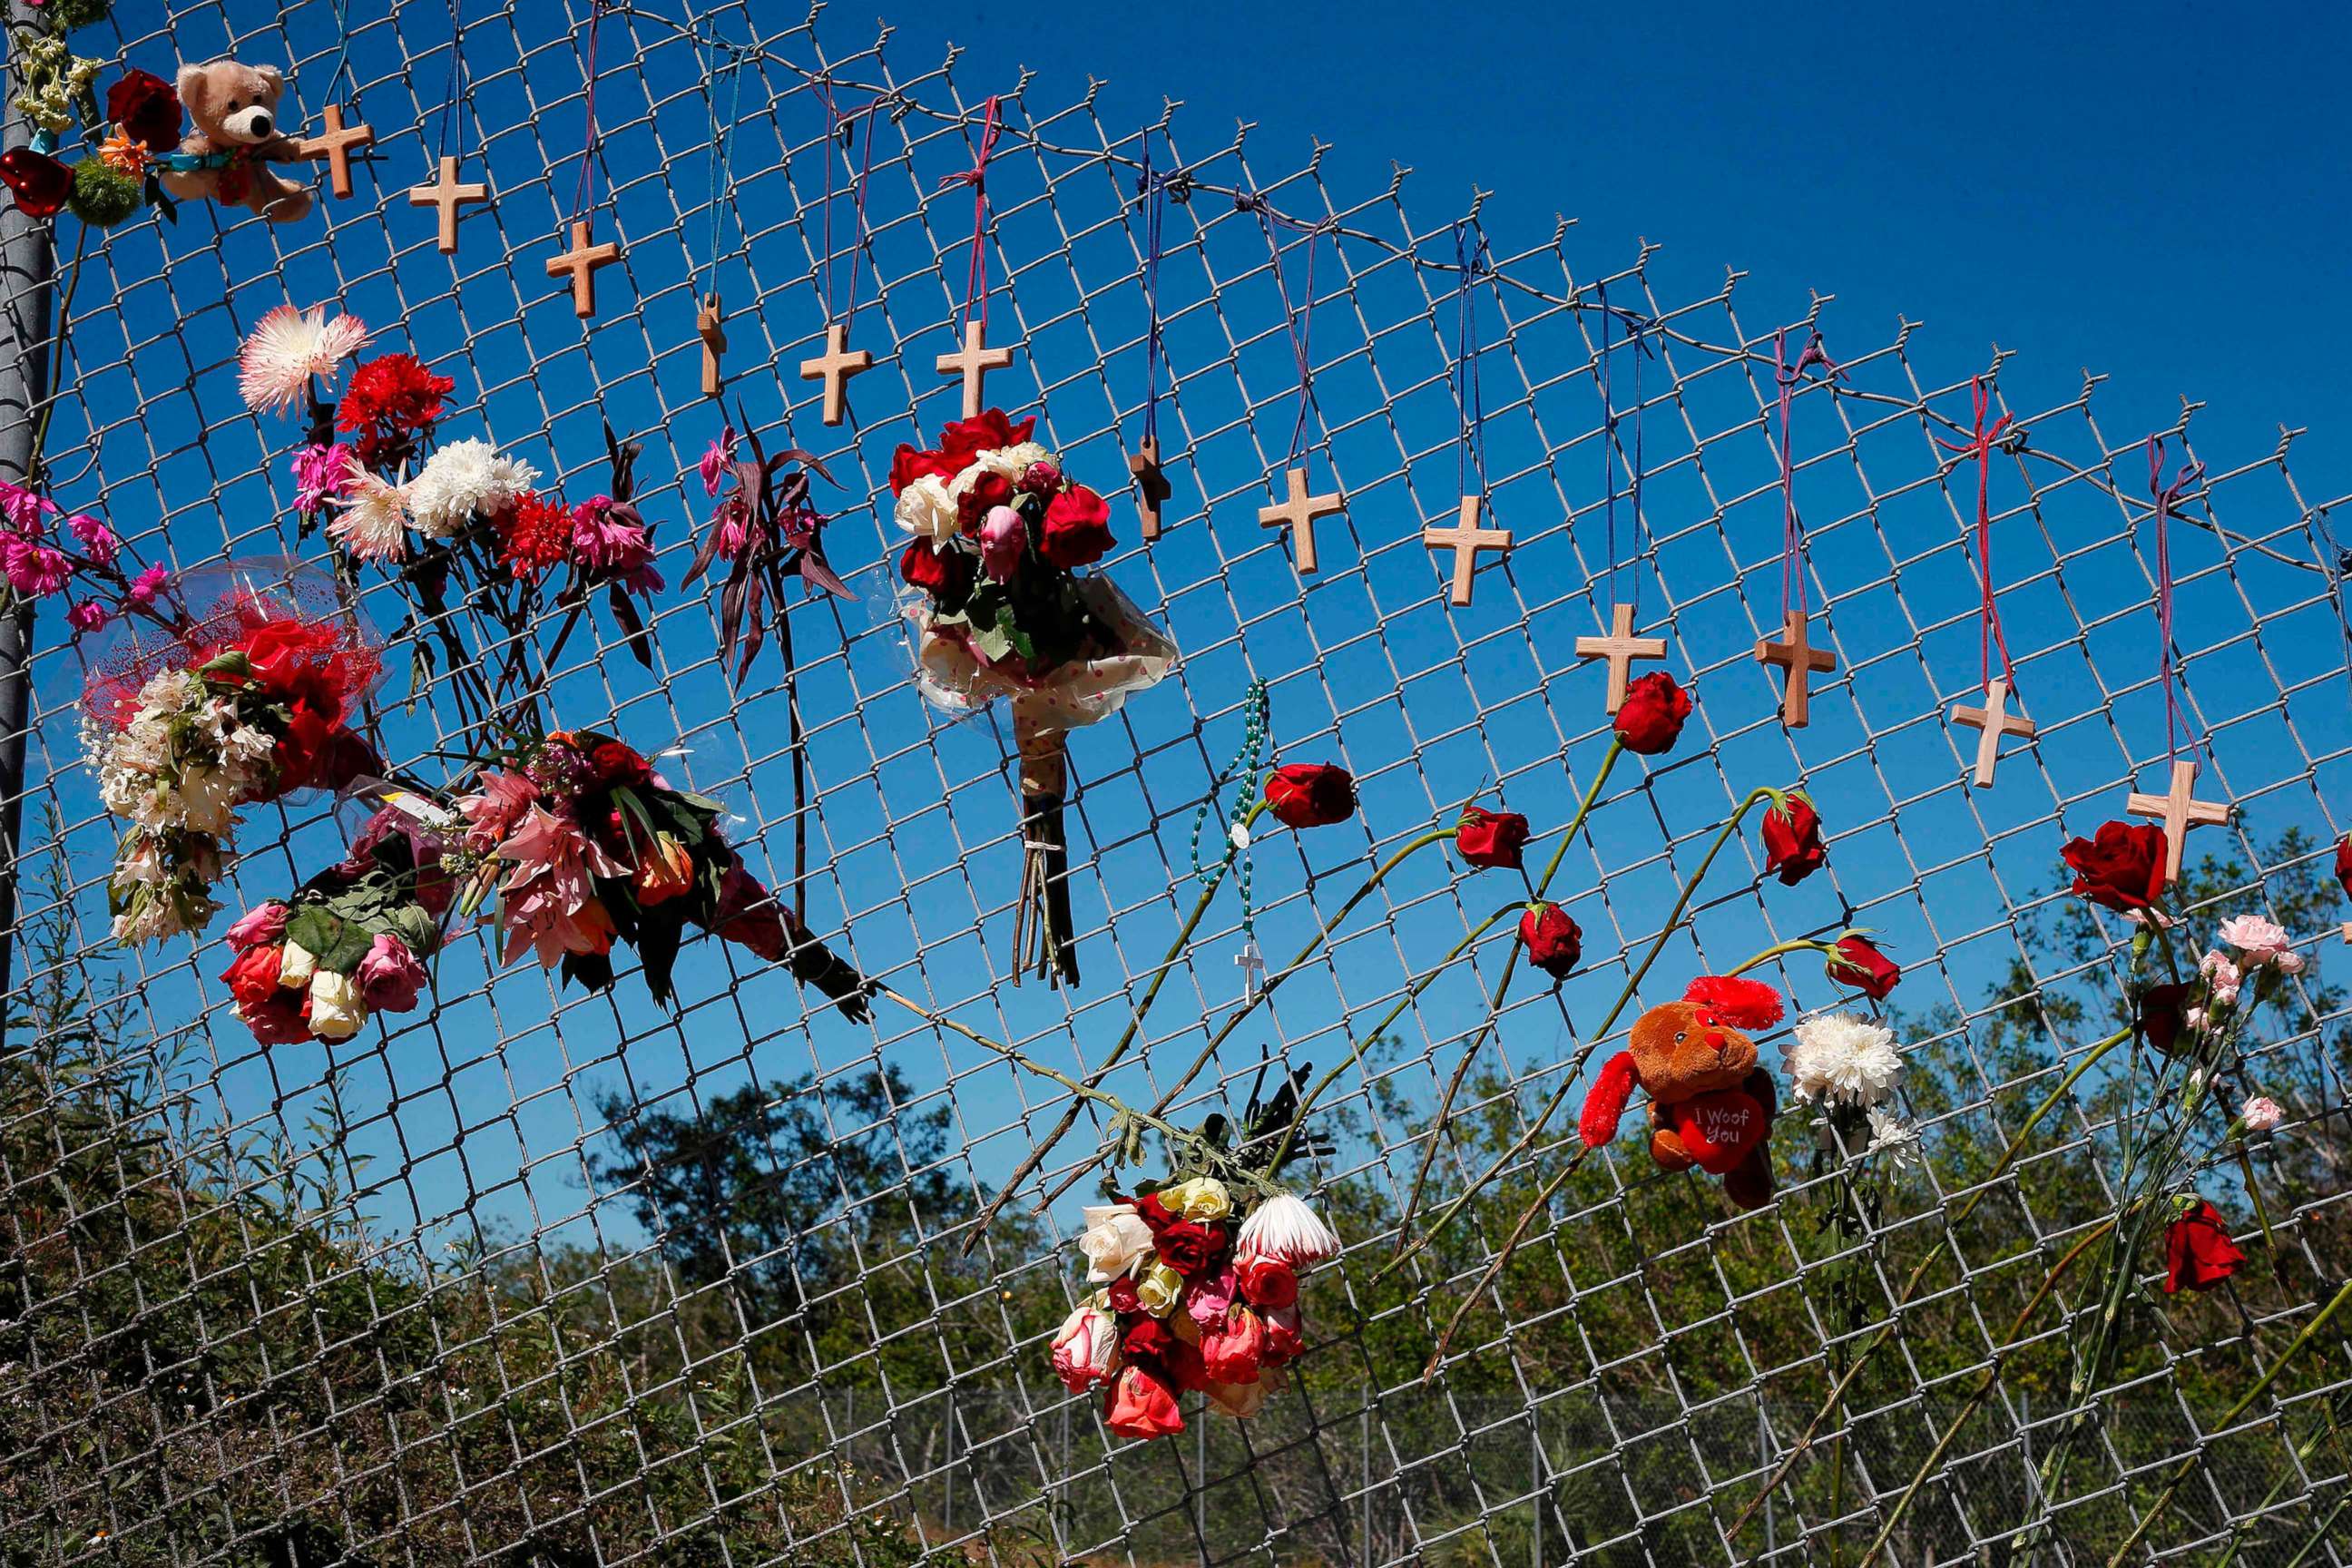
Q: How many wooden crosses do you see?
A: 13